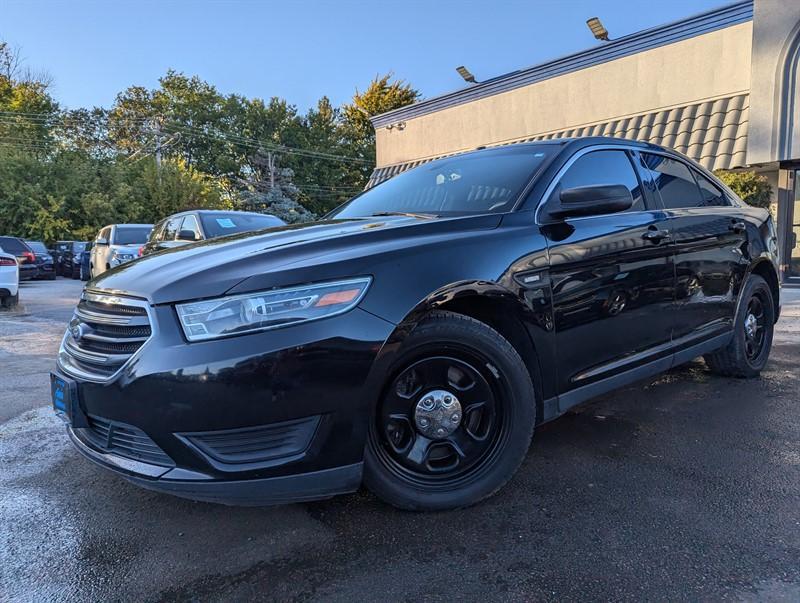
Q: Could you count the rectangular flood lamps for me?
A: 2